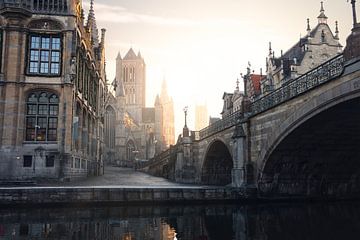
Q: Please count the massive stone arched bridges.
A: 1